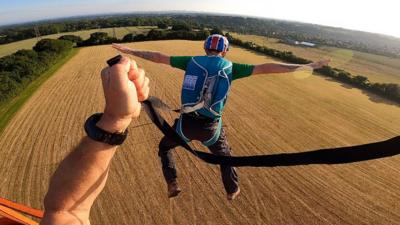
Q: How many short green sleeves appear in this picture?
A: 2